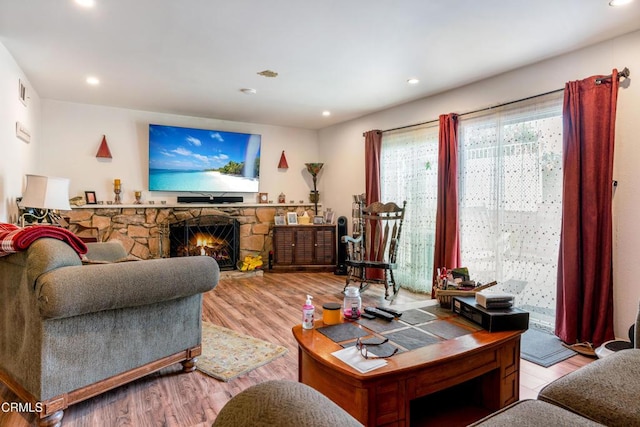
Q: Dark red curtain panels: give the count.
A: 3